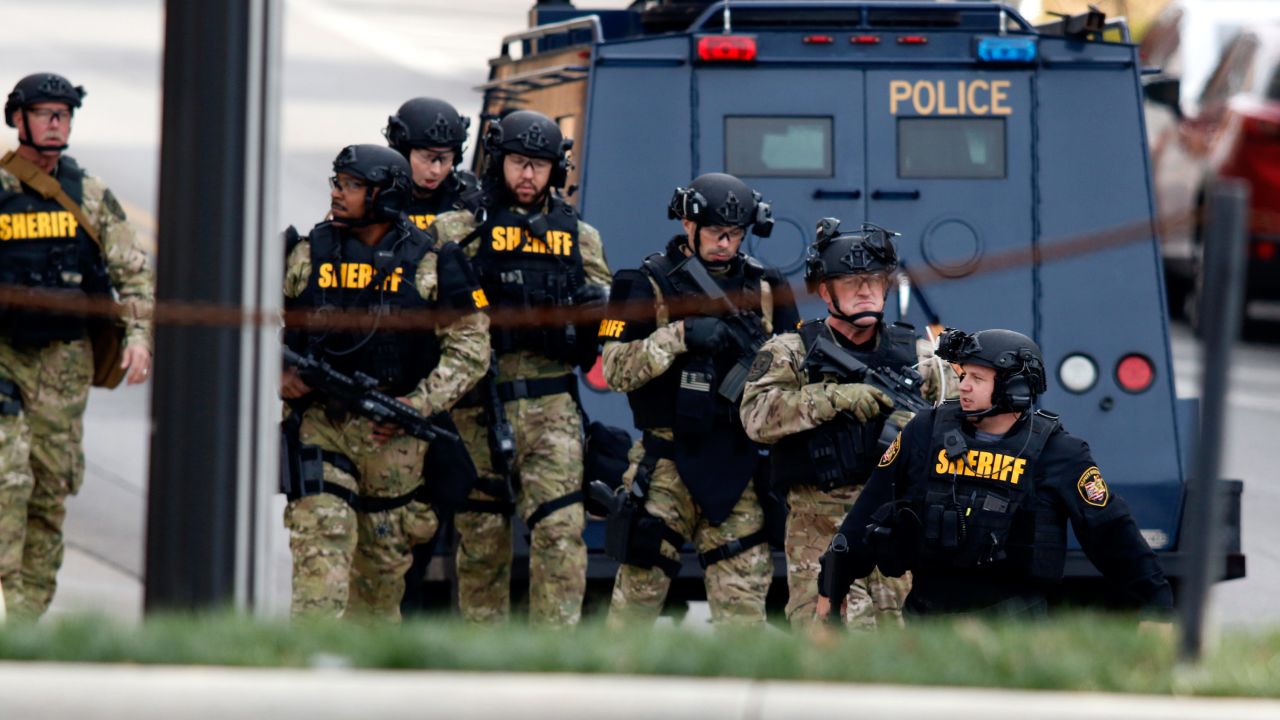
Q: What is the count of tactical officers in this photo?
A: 7